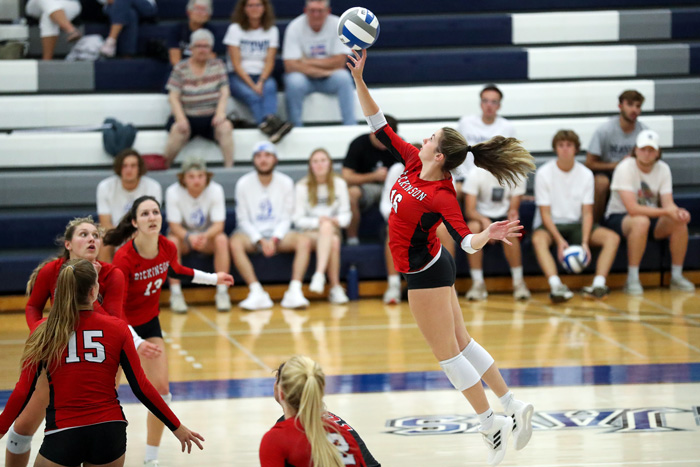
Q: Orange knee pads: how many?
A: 0